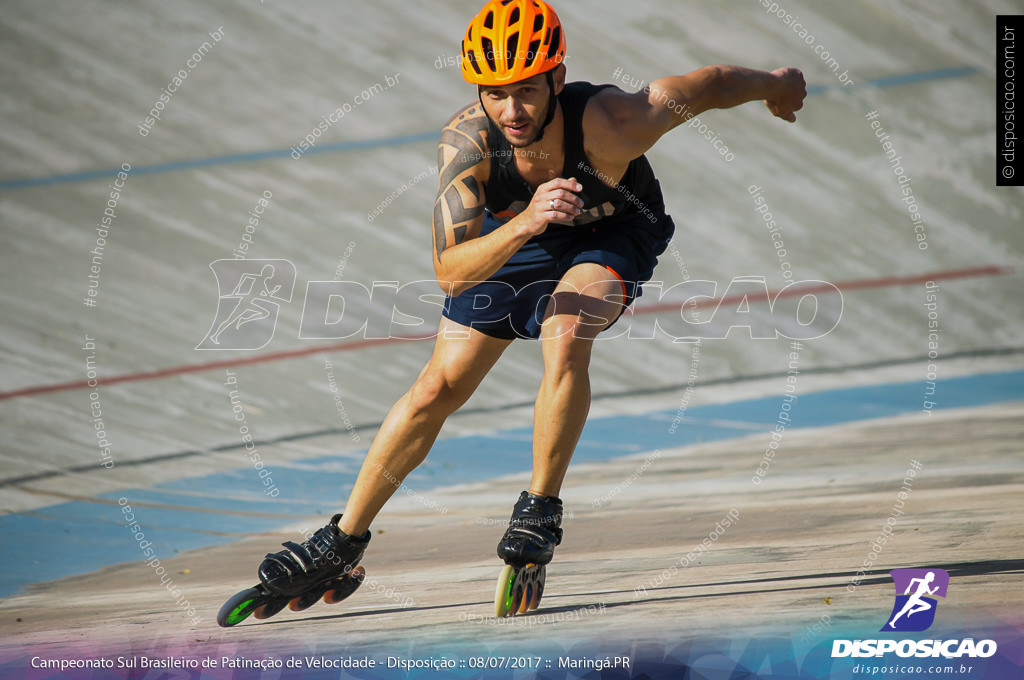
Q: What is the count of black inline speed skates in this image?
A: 2